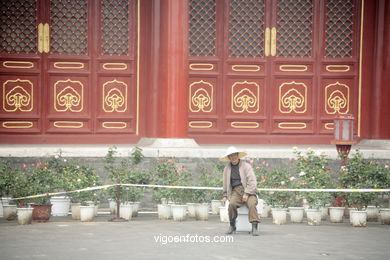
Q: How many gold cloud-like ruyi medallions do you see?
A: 7